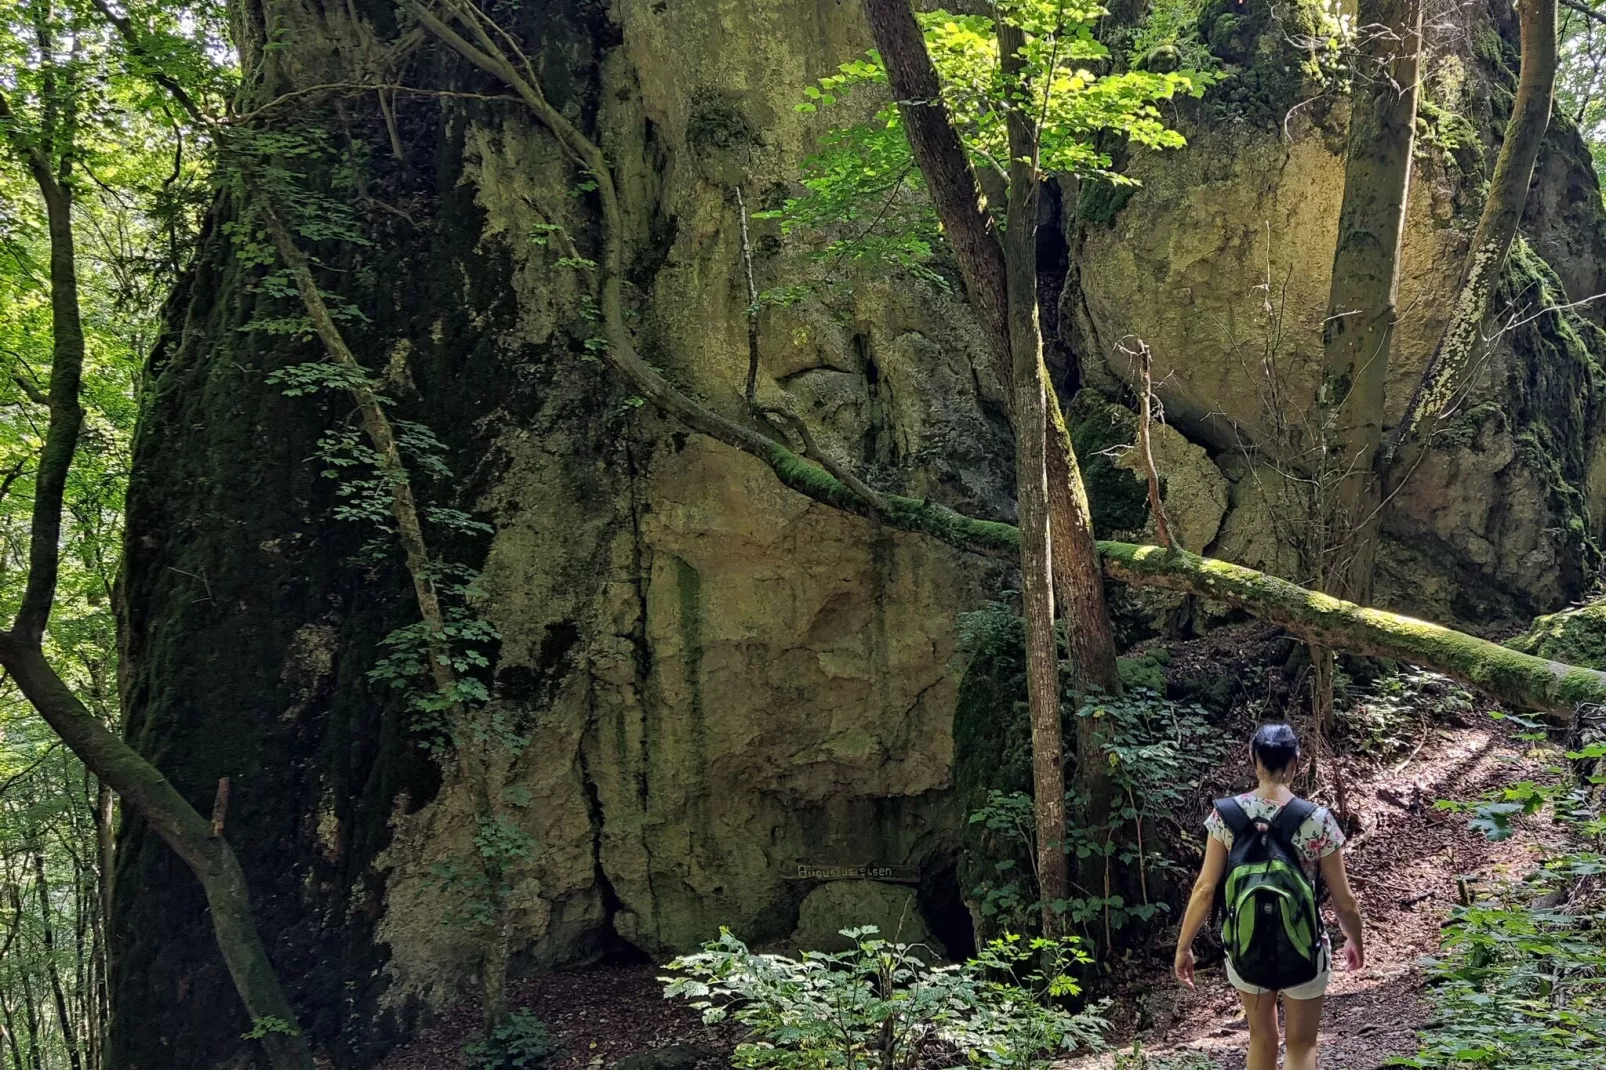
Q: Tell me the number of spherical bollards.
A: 0